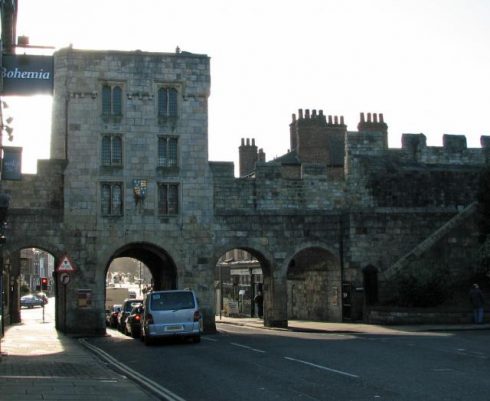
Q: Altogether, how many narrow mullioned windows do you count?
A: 6